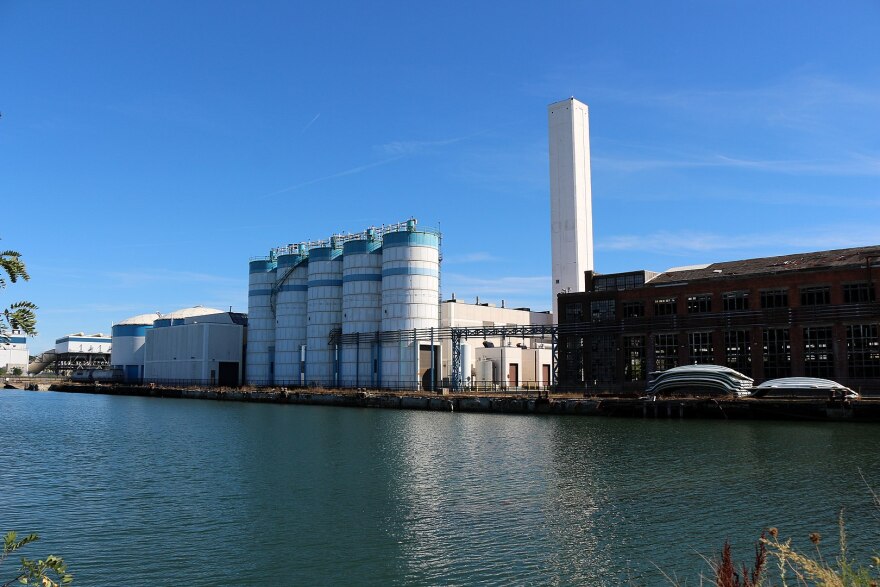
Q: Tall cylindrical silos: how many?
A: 5